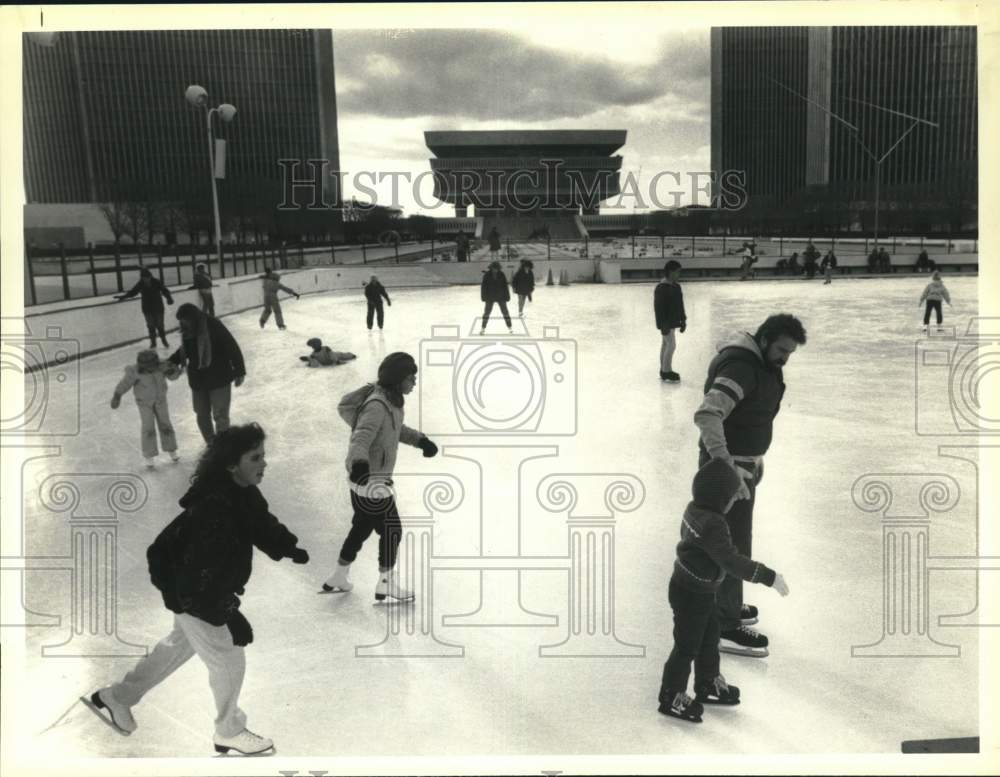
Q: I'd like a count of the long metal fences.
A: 1